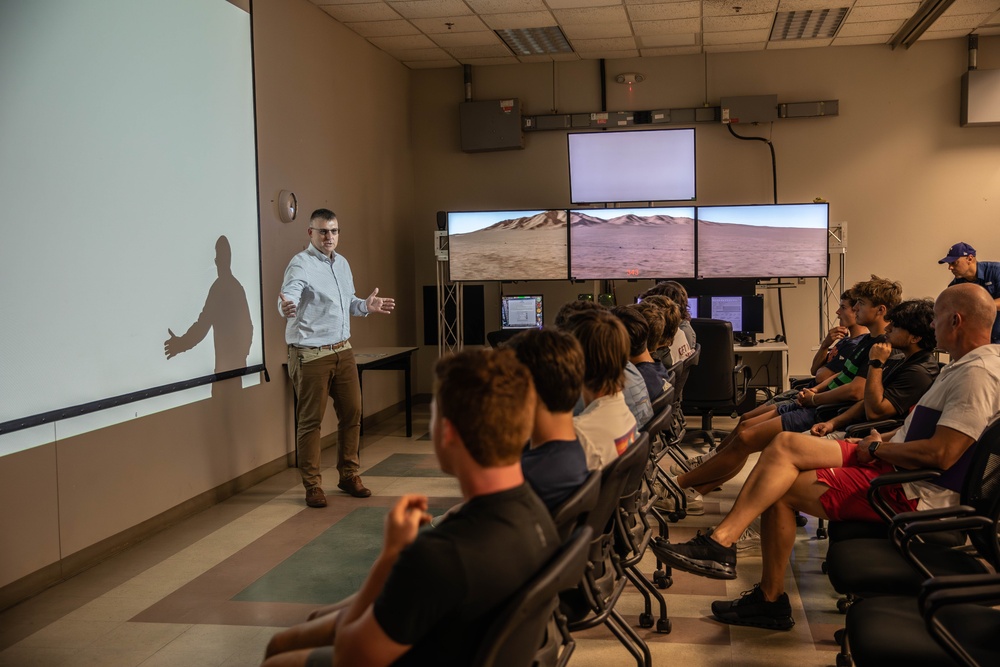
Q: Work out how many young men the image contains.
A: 11